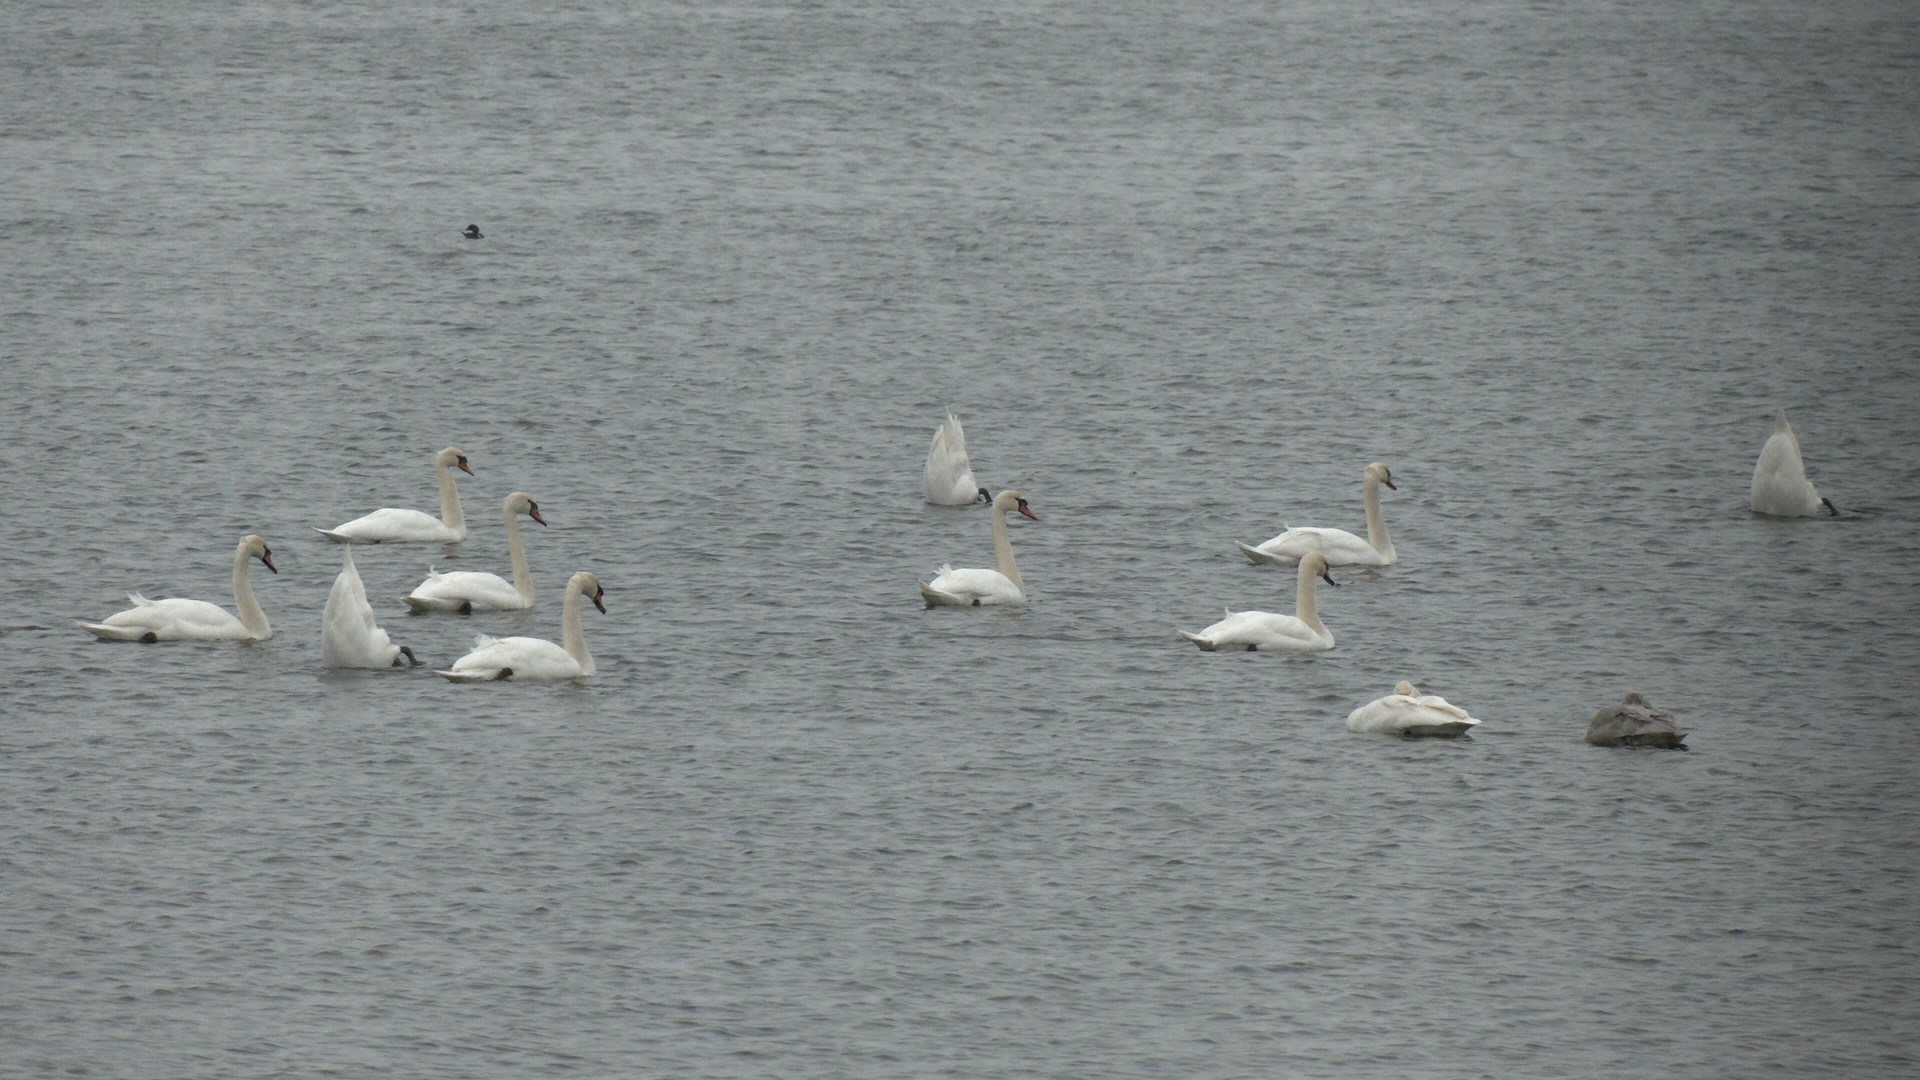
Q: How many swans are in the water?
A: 12